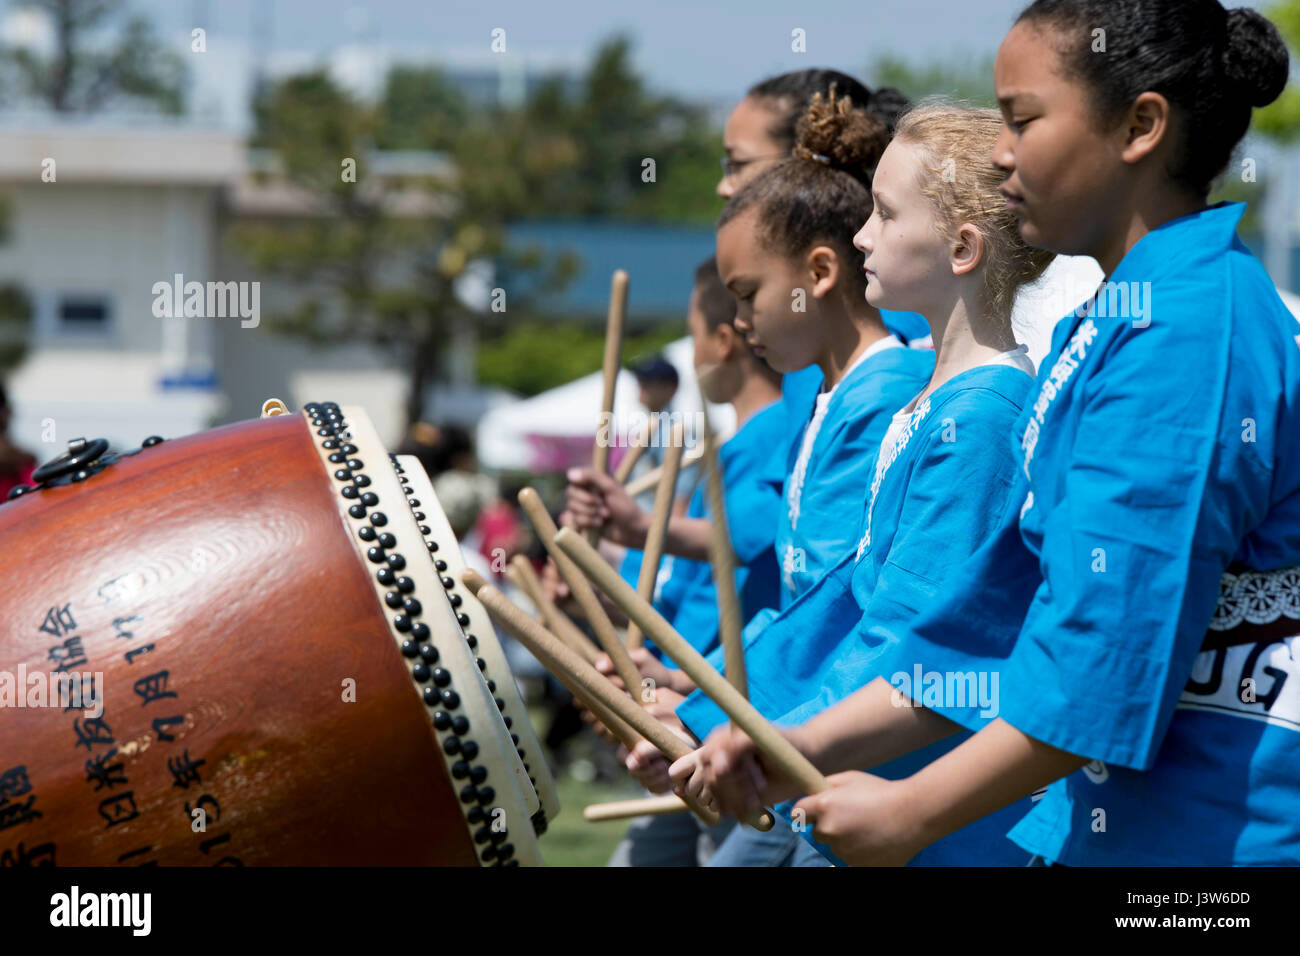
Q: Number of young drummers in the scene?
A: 5